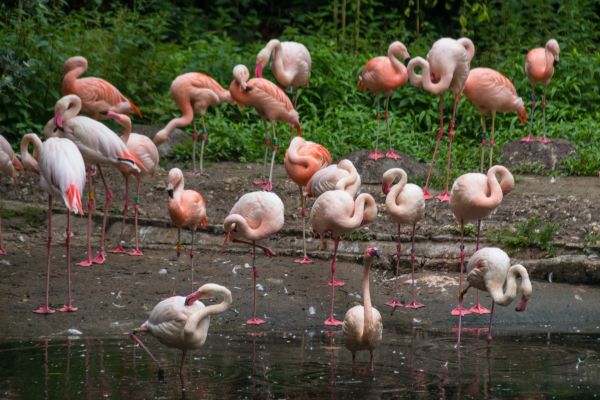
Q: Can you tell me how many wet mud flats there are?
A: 1